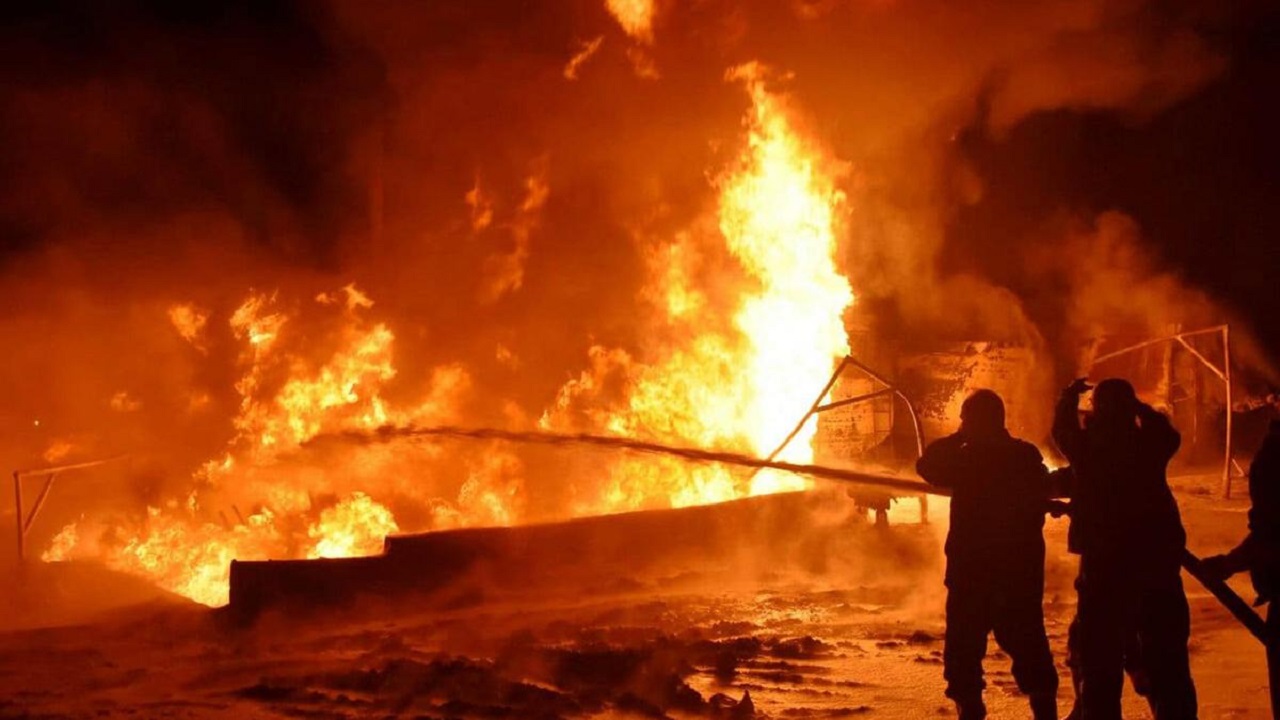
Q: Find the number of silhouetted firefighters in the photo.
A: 3